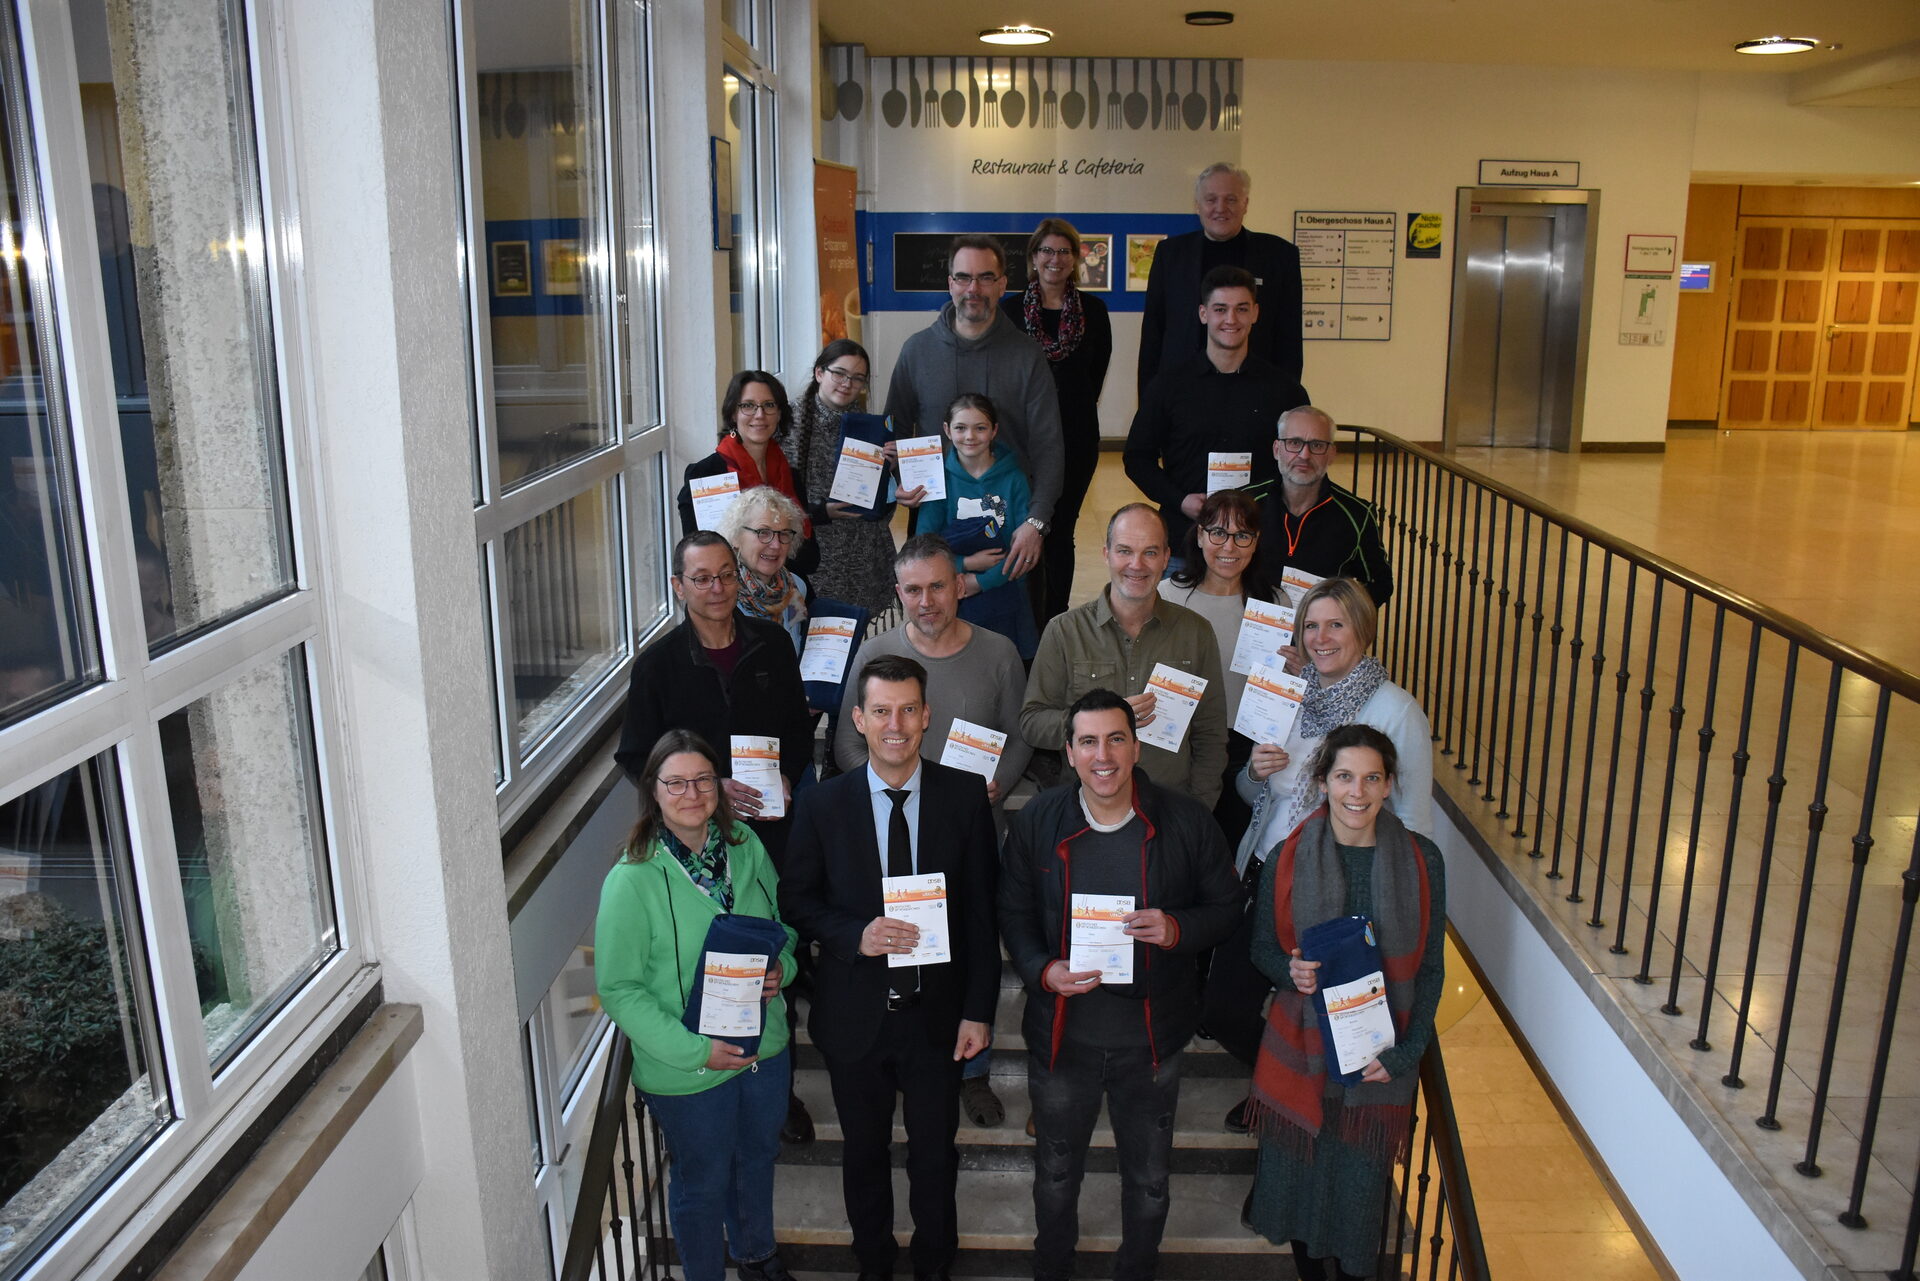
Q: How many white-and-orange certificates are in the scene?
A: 15